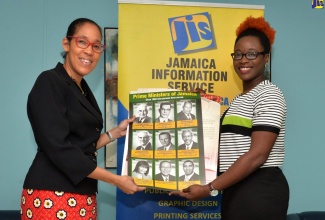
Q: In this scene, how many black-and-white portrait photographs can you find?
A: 9